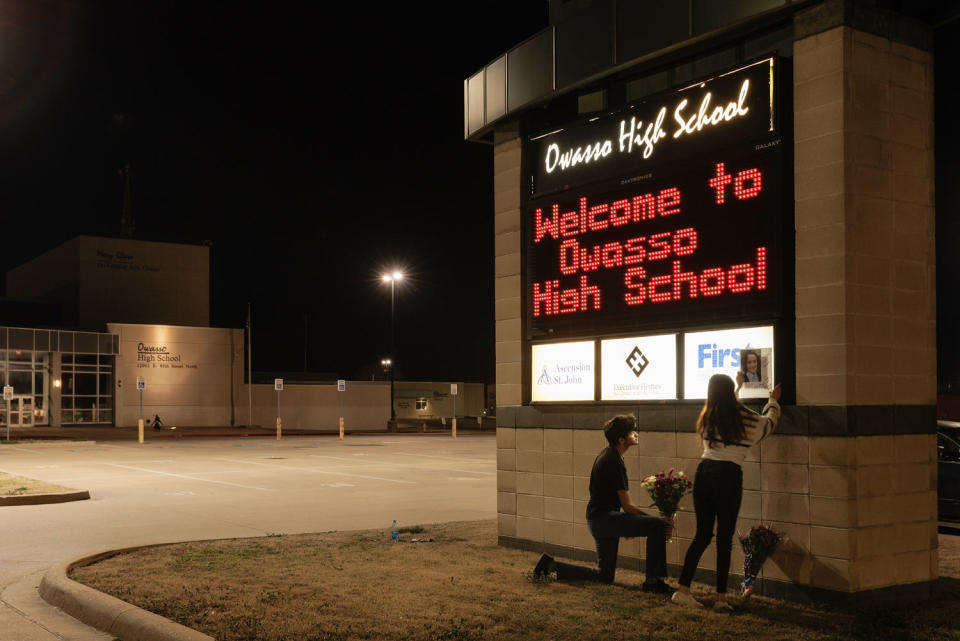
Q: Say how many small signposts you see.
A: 5